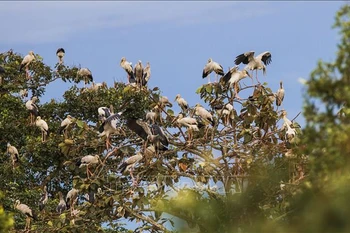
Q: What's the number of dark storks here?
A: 1